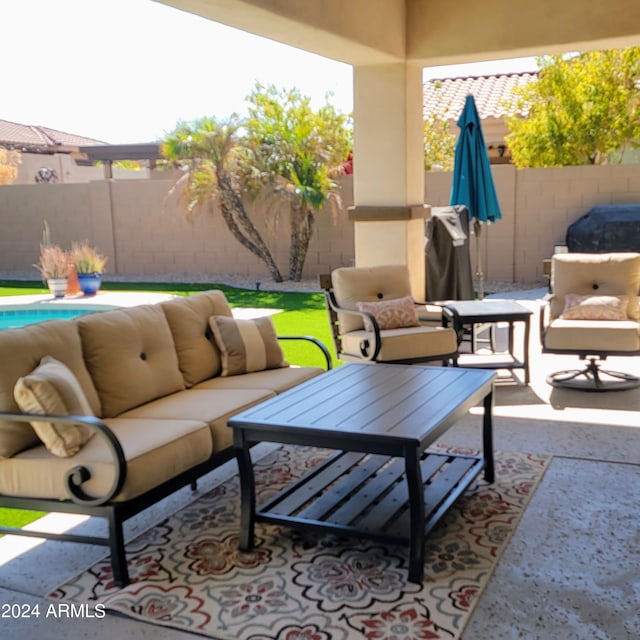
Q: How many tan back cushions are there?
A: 5